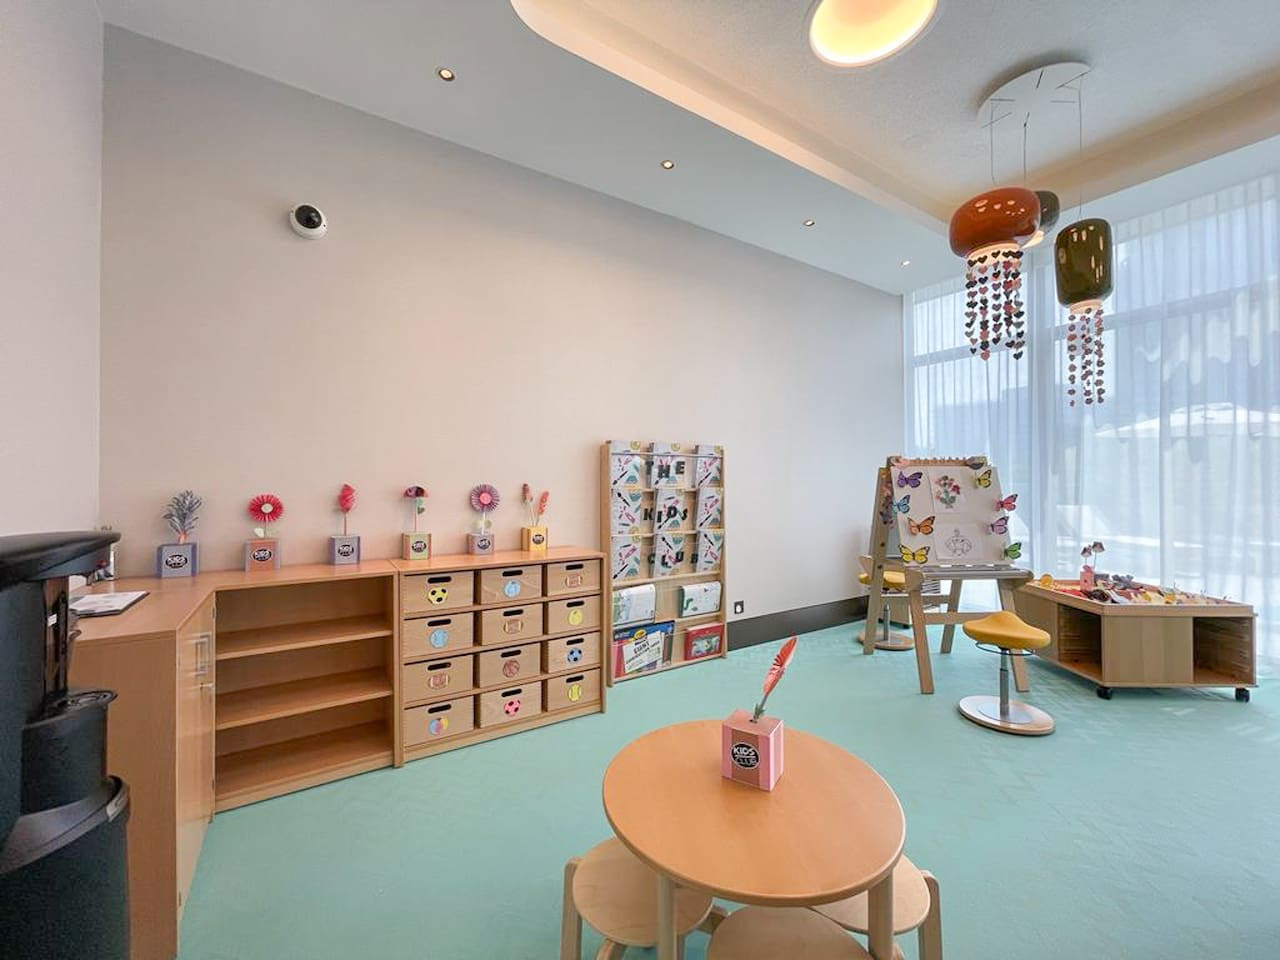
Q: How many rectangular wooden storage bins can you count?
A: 12